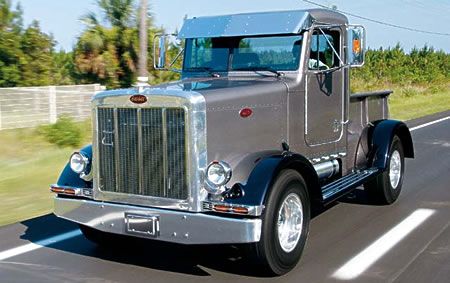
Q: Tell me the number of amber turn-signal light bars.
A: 2